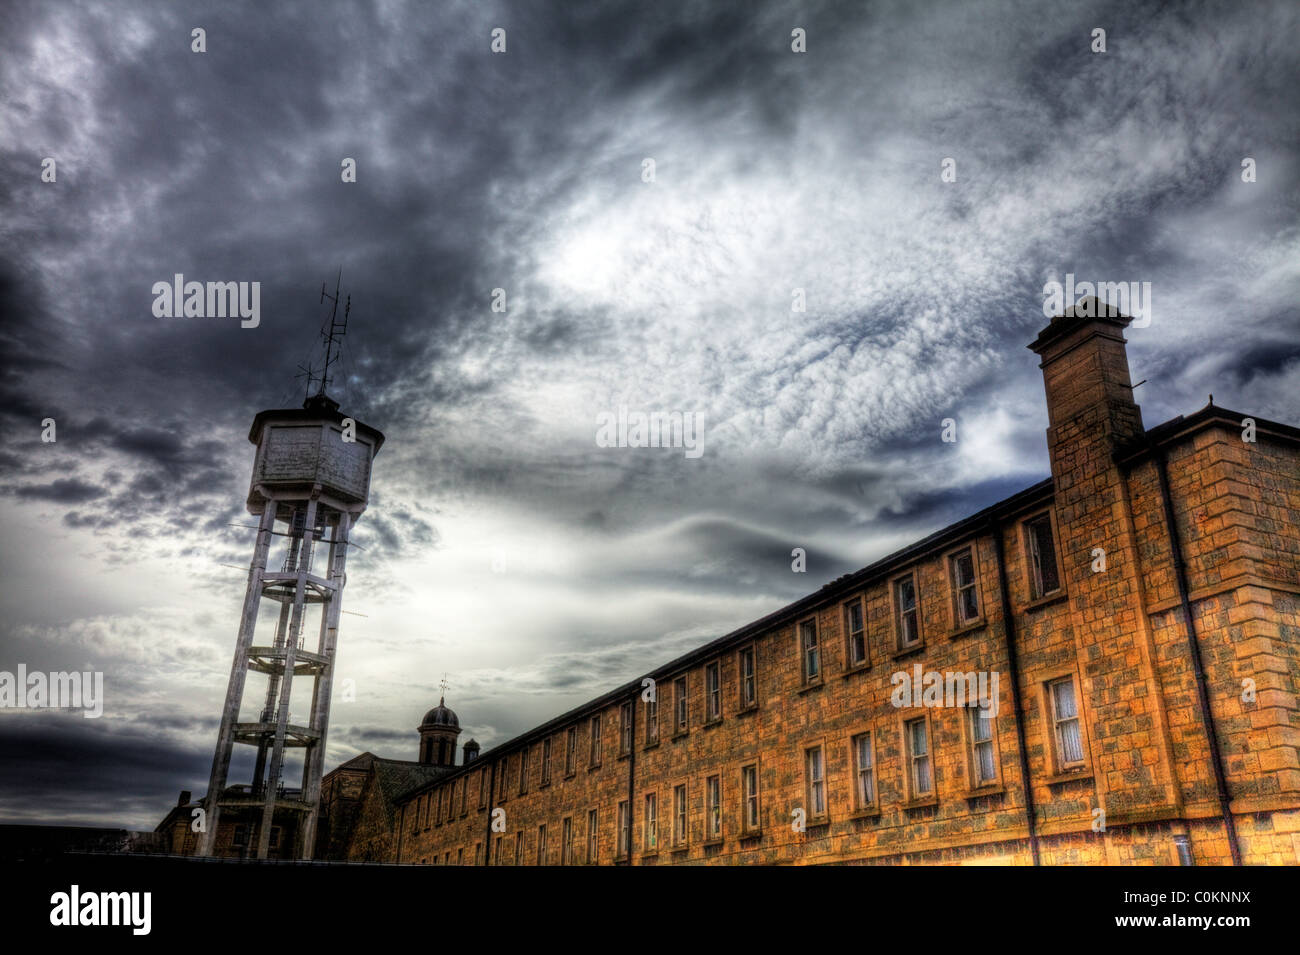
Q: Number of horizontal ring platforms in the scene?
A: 4